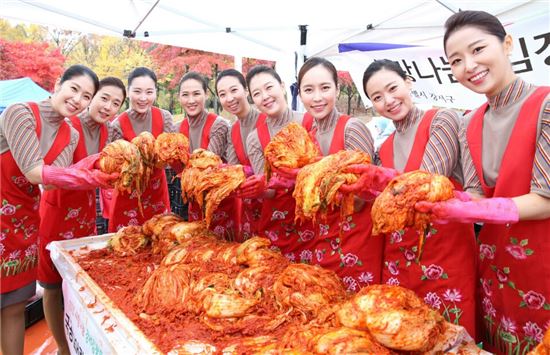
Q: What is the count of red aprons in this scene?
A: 9